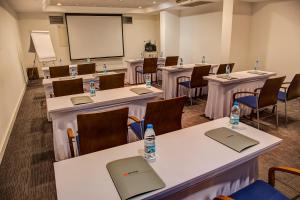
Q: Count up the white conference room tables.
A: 7